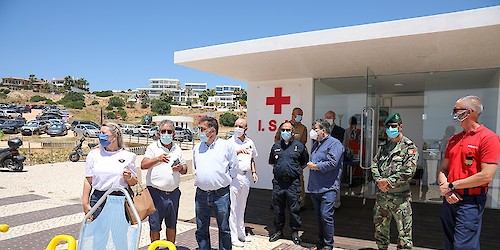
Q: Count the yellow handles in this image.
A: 2